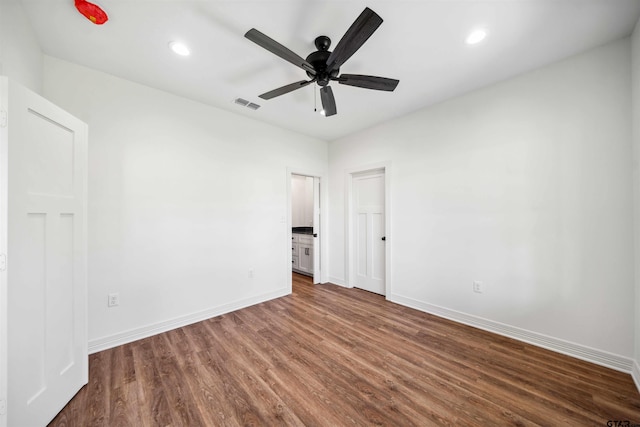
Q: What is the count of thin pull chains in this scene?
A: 1